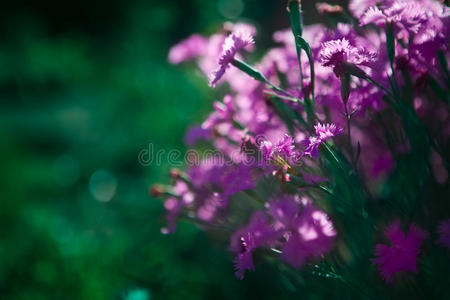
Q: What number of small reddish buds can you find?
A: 2